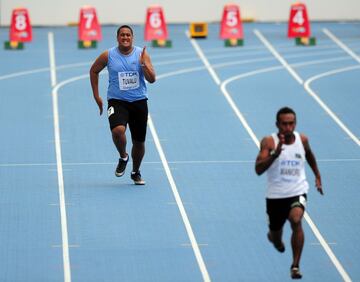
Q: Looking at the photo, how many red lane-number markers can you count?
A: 5